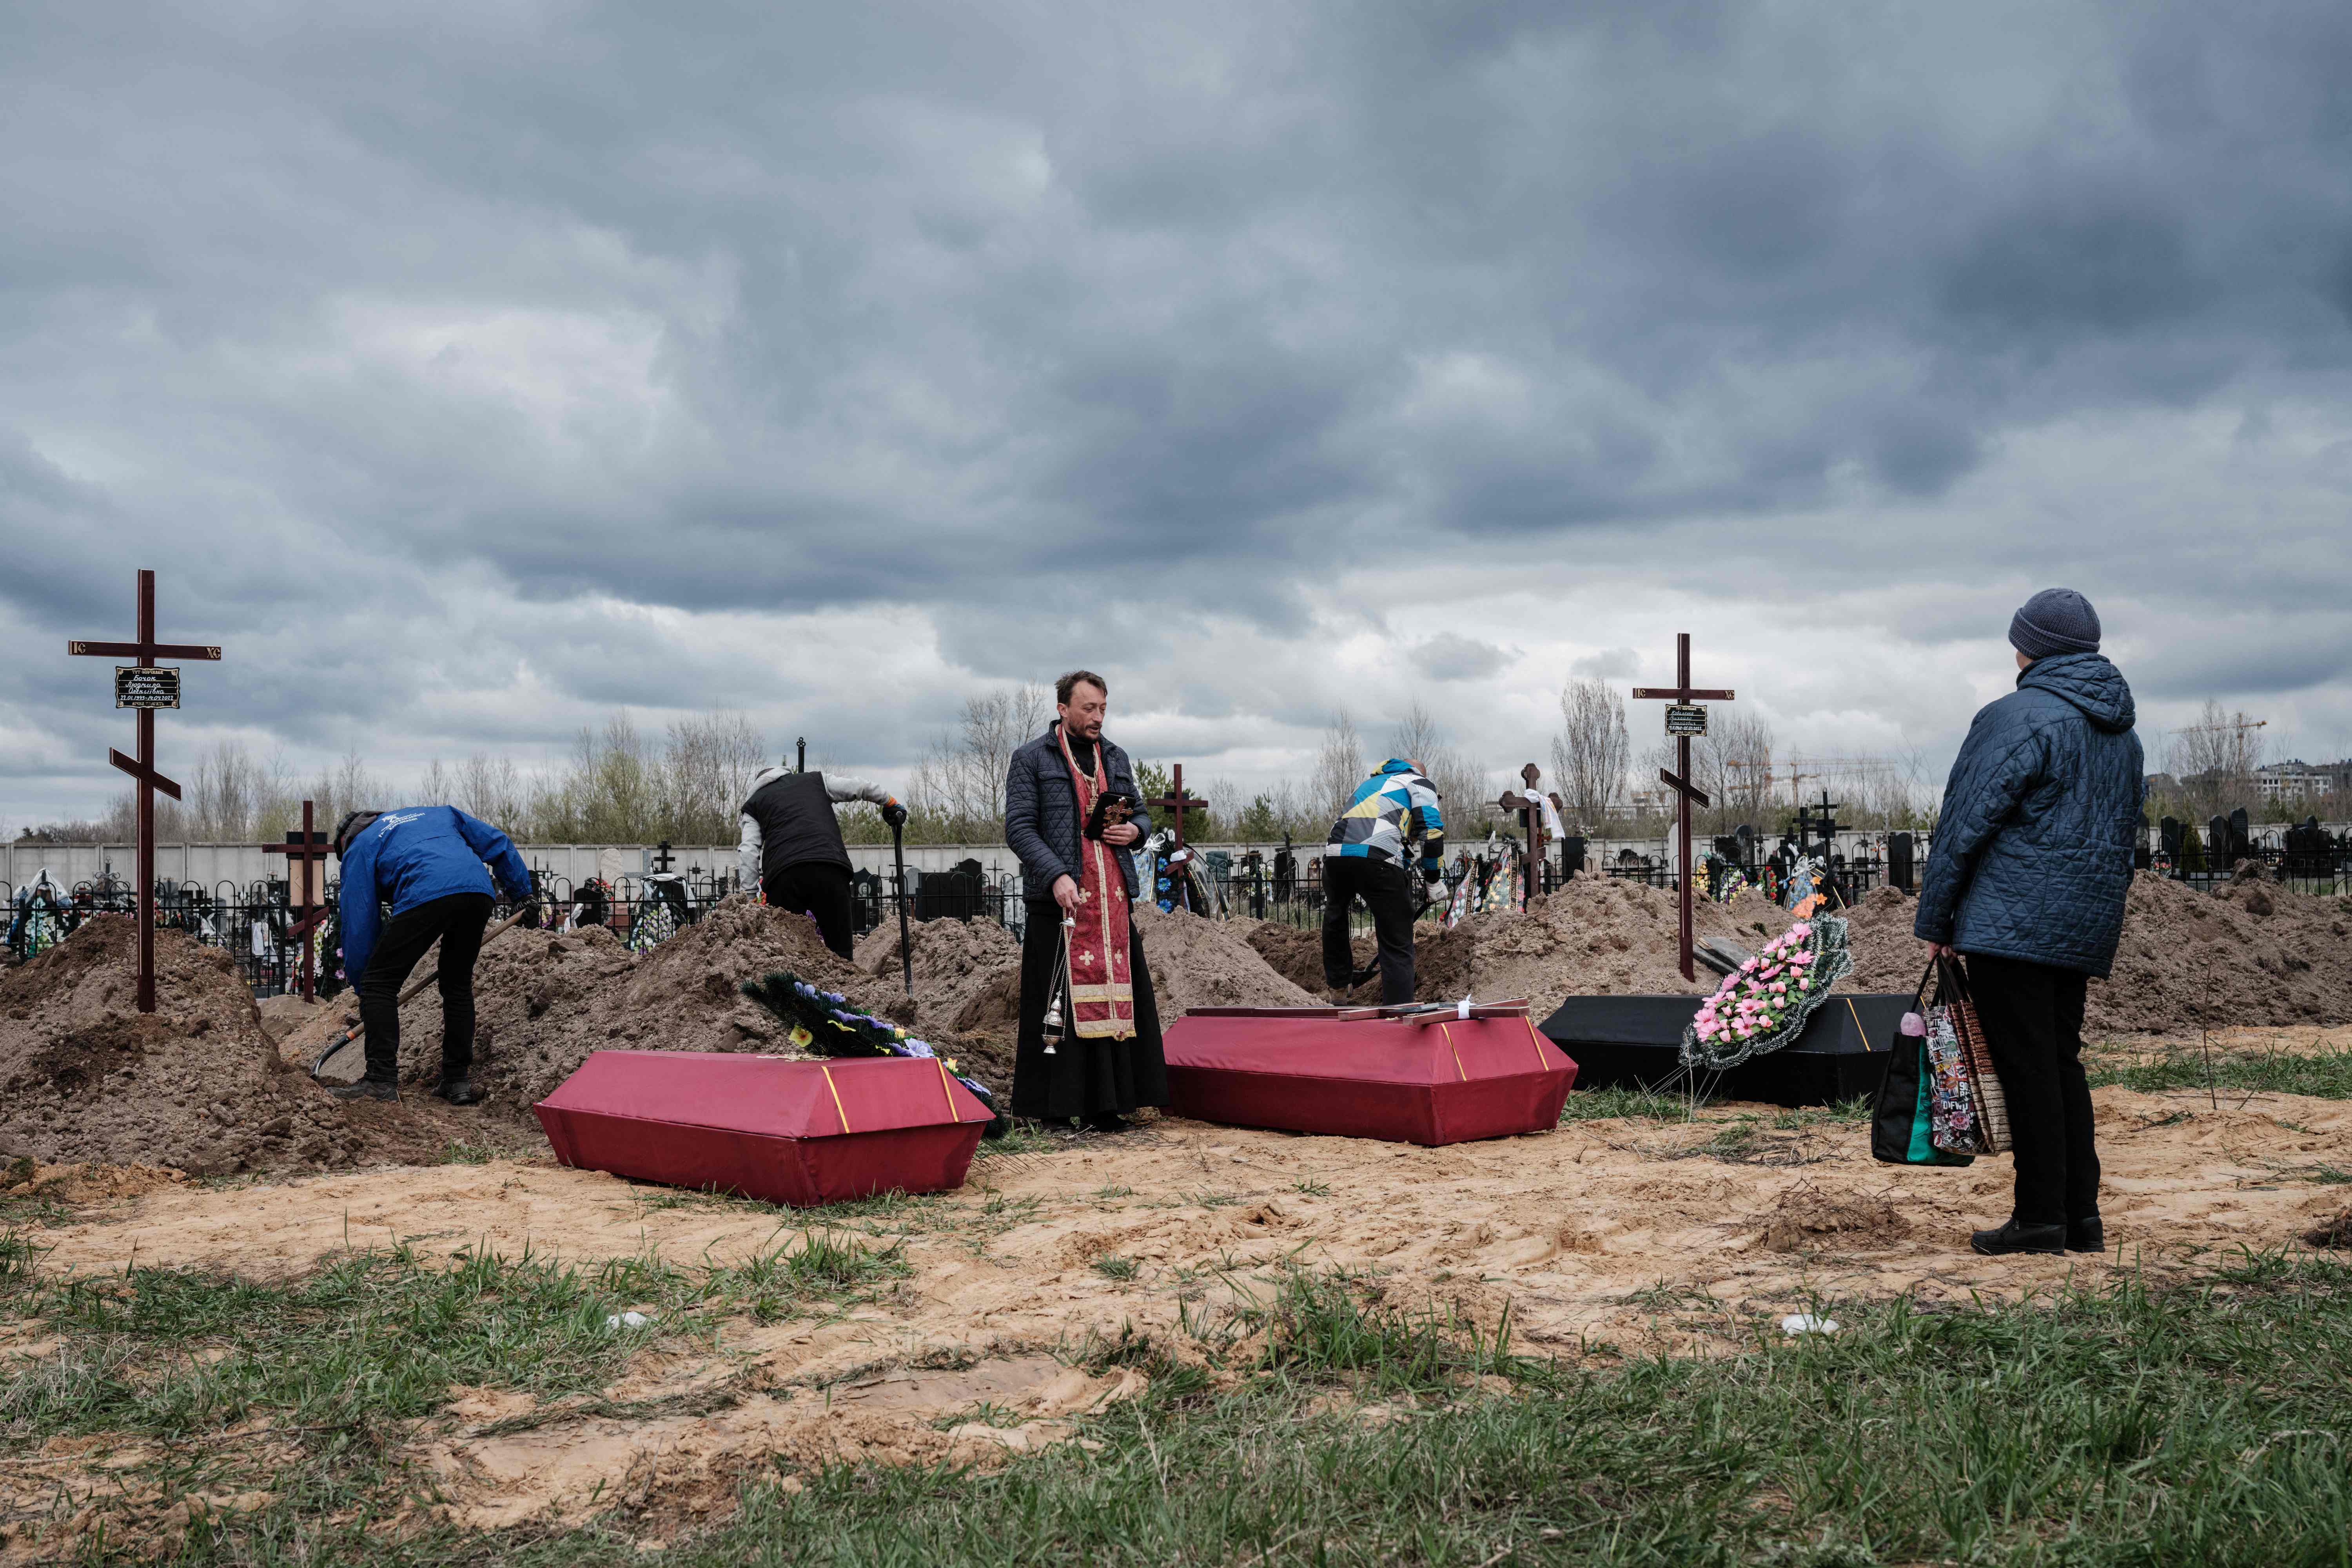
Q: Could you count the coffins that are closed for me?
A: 3